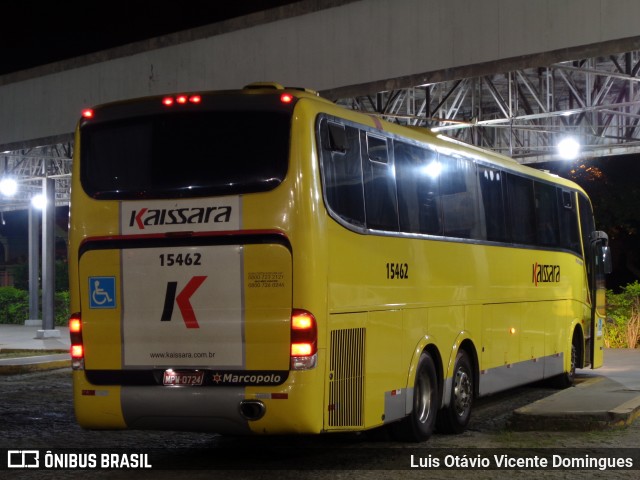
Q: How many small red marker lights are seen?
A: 5